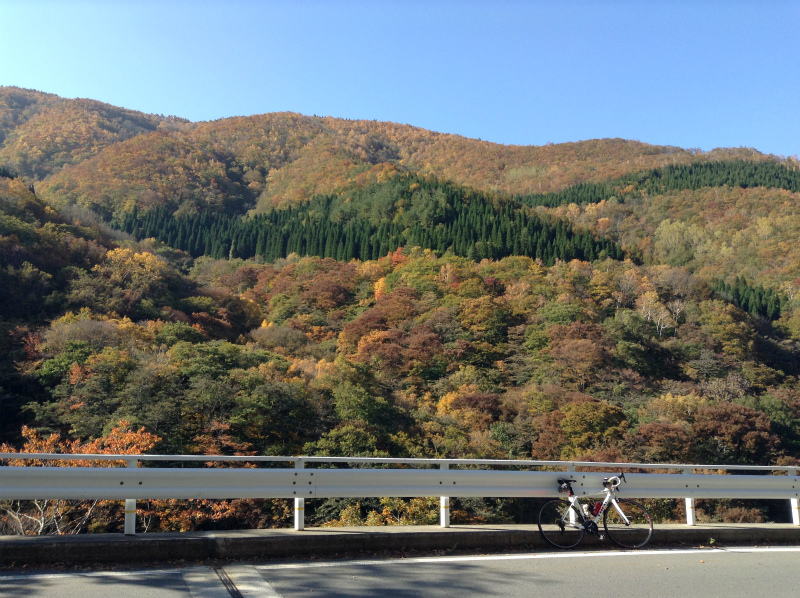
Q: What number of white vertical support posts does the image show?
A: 6